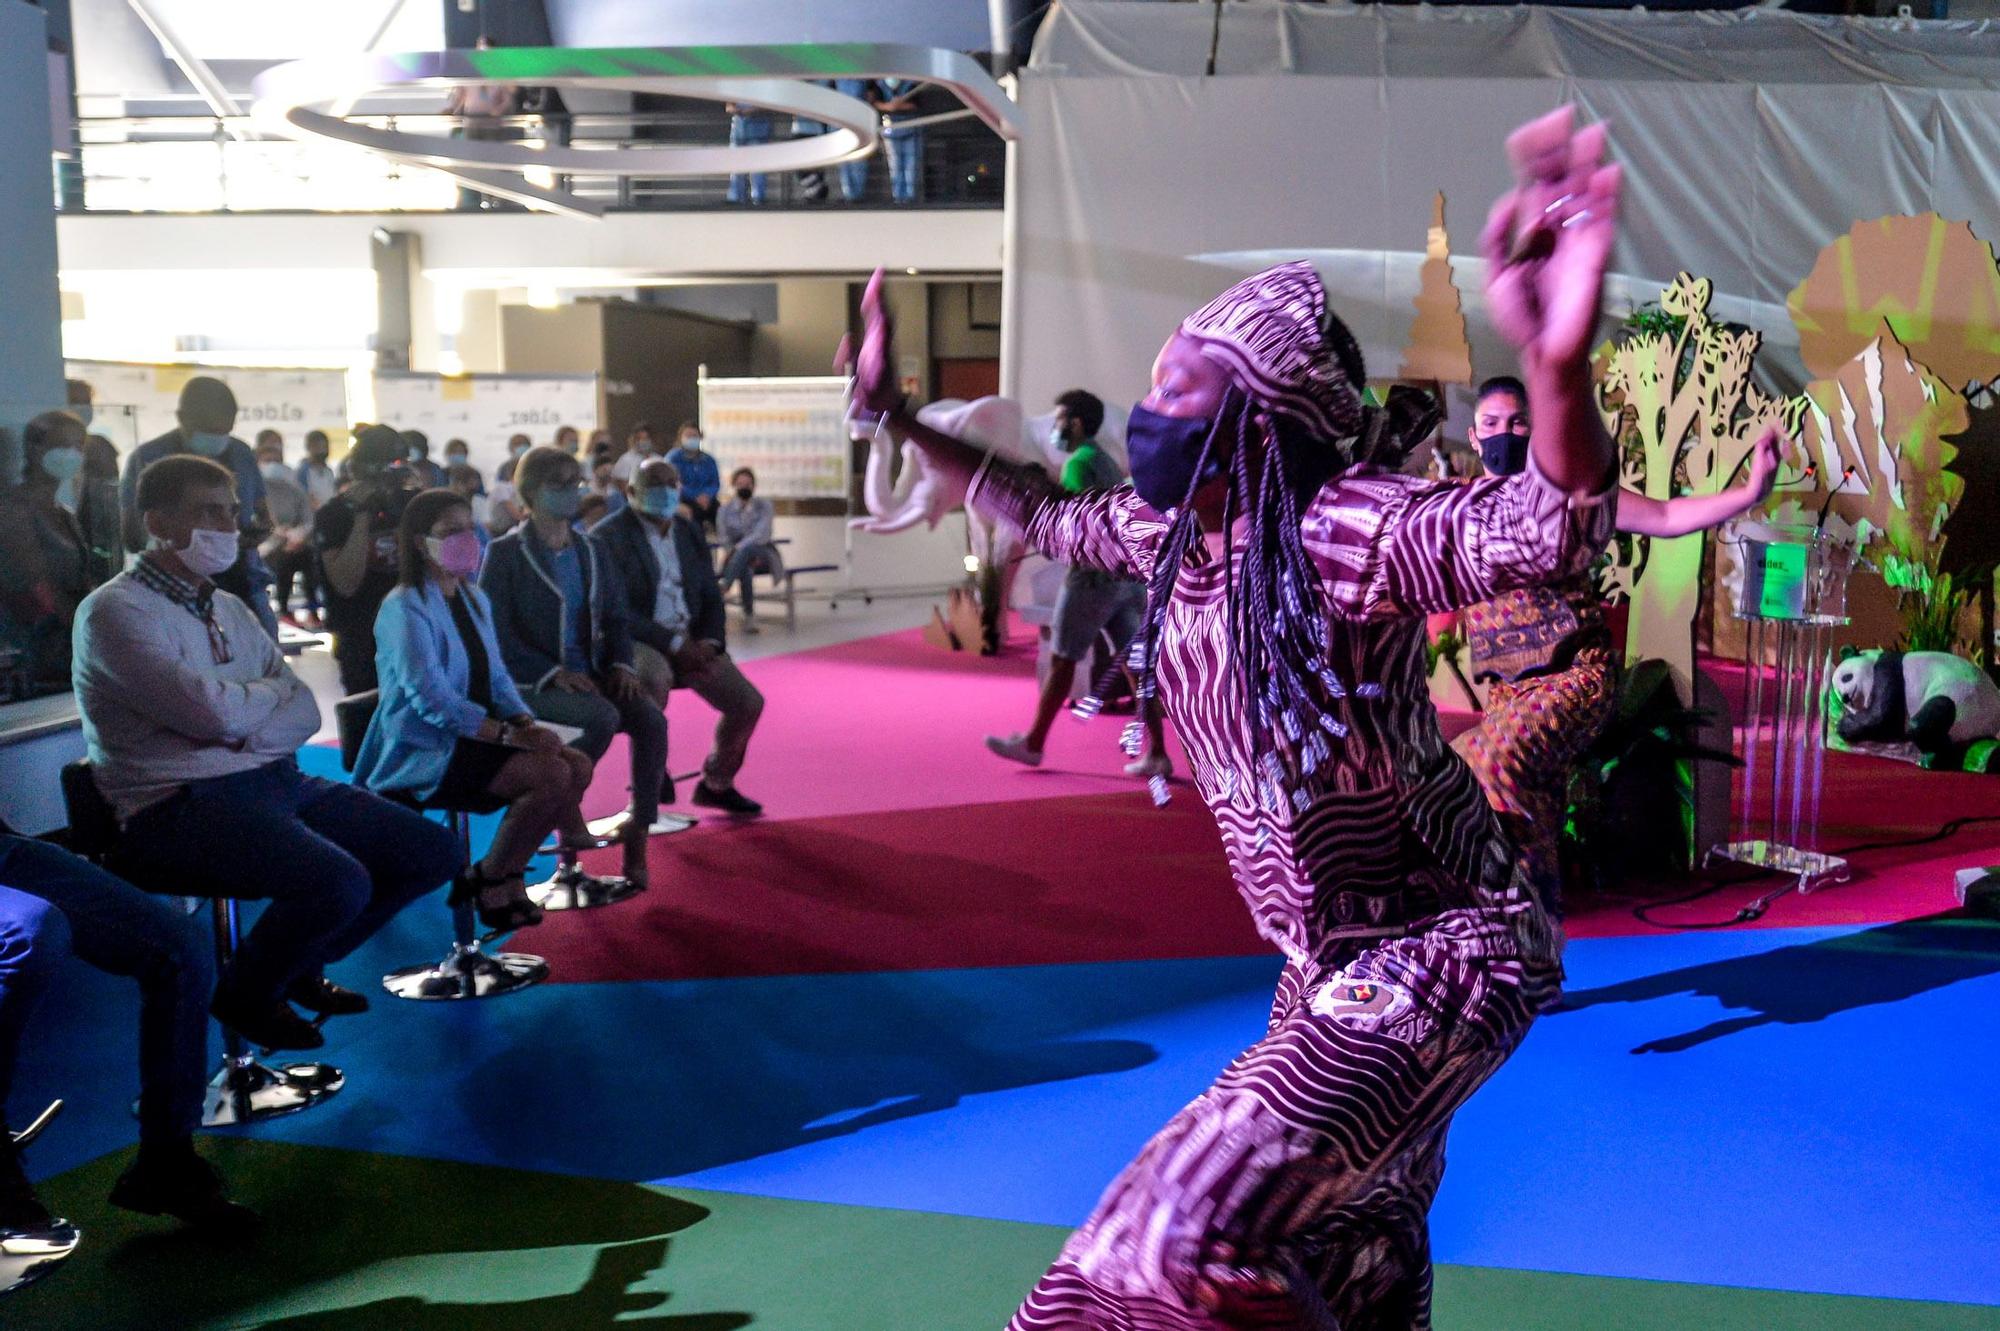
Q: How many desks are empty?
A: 1